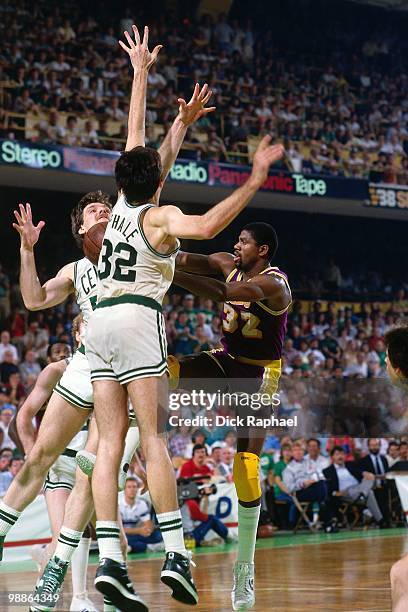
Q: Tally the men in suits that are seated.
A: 2